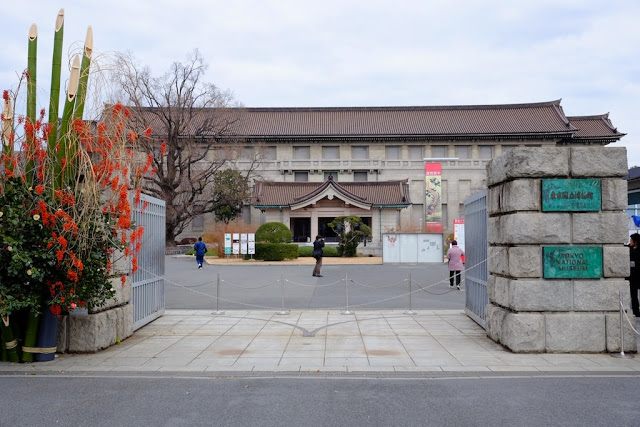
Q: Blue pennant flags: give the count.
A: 0